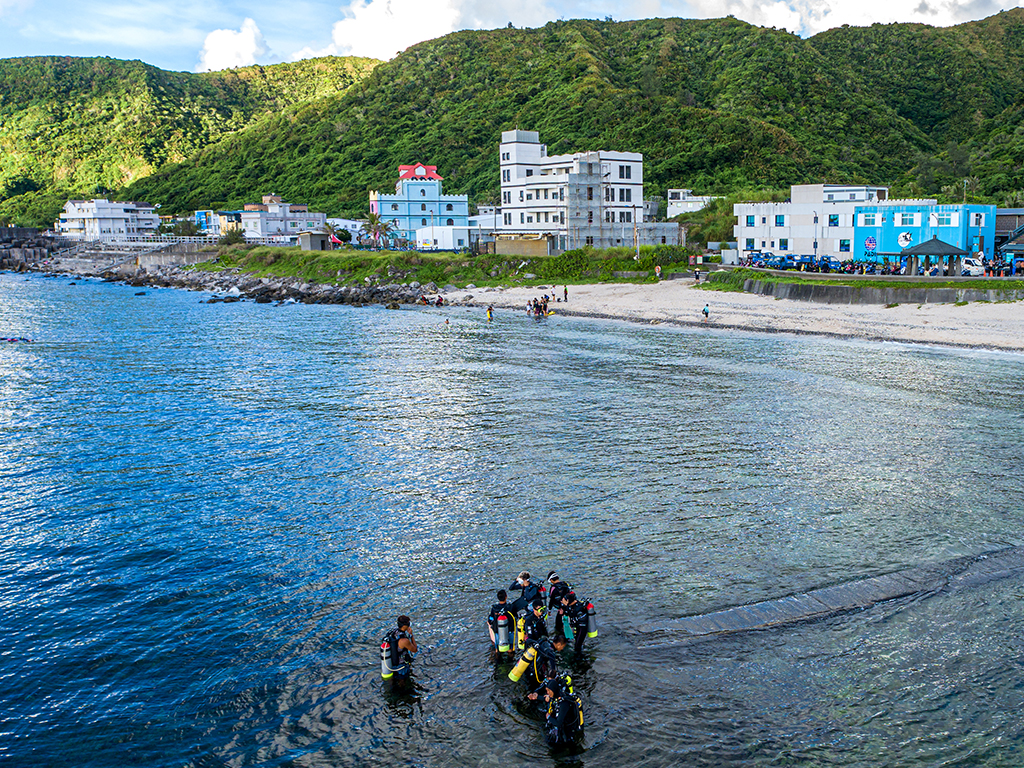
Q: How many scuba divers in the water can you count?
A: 9